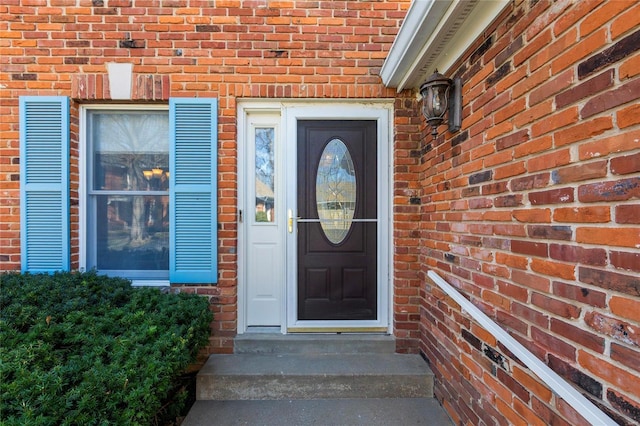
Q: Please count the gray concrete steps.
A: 3